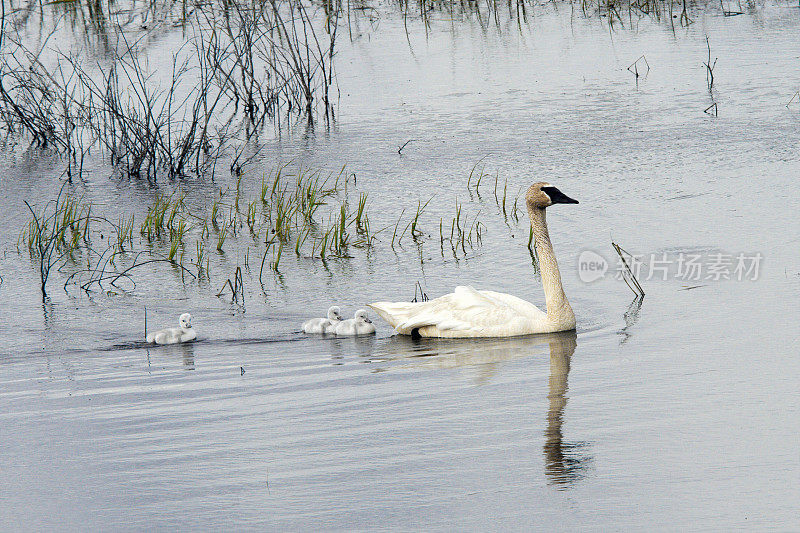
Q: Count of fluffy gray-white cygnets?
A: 3